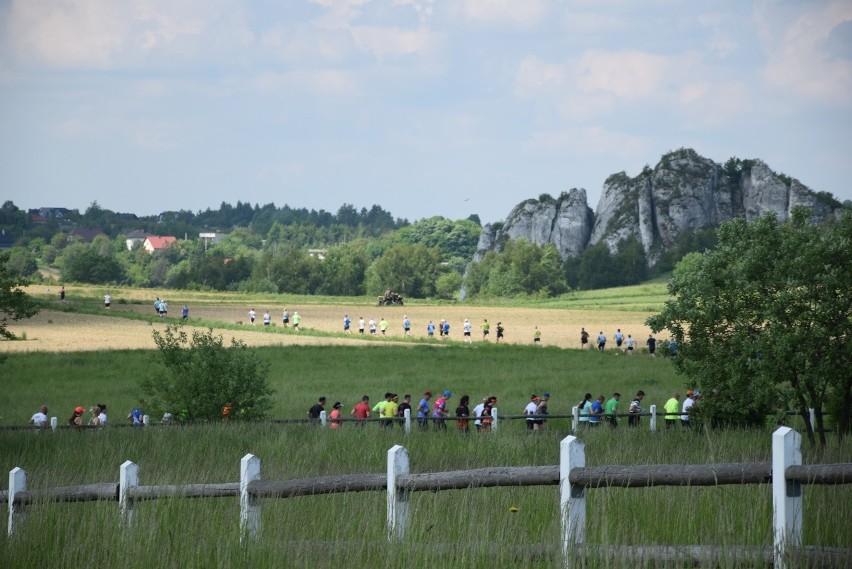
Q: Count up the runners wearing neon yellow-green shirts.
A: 7